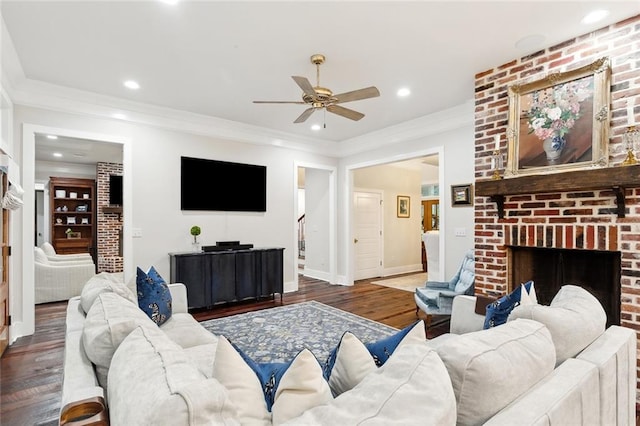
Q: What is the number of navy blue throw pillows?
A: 4